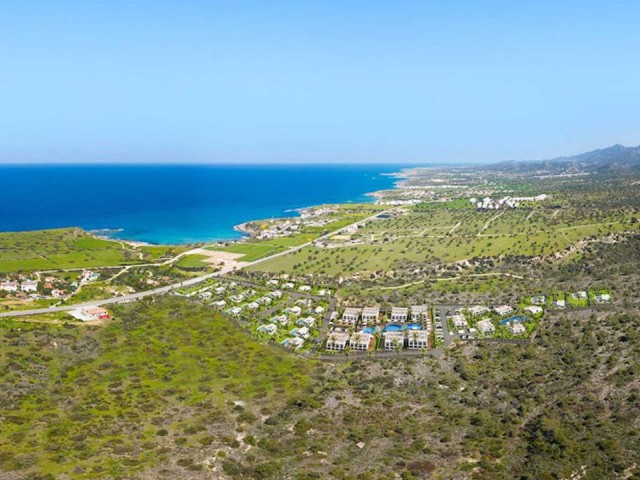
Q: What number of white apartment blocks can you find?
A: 8